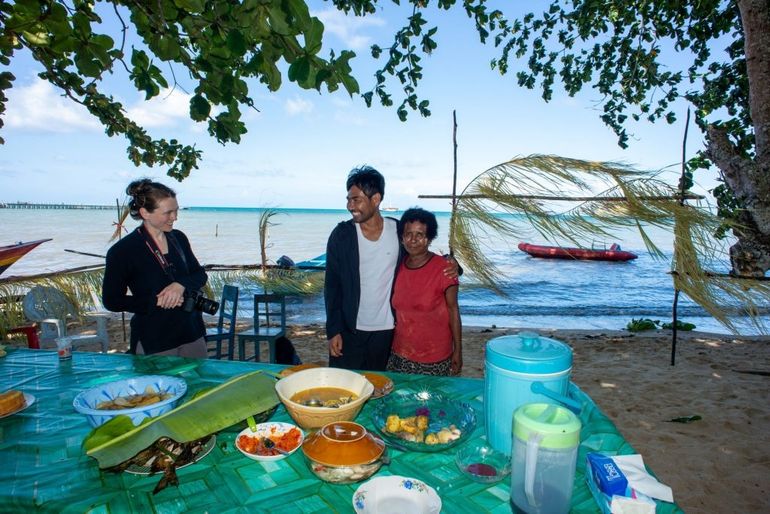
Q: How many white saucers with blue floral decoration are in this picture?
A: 1